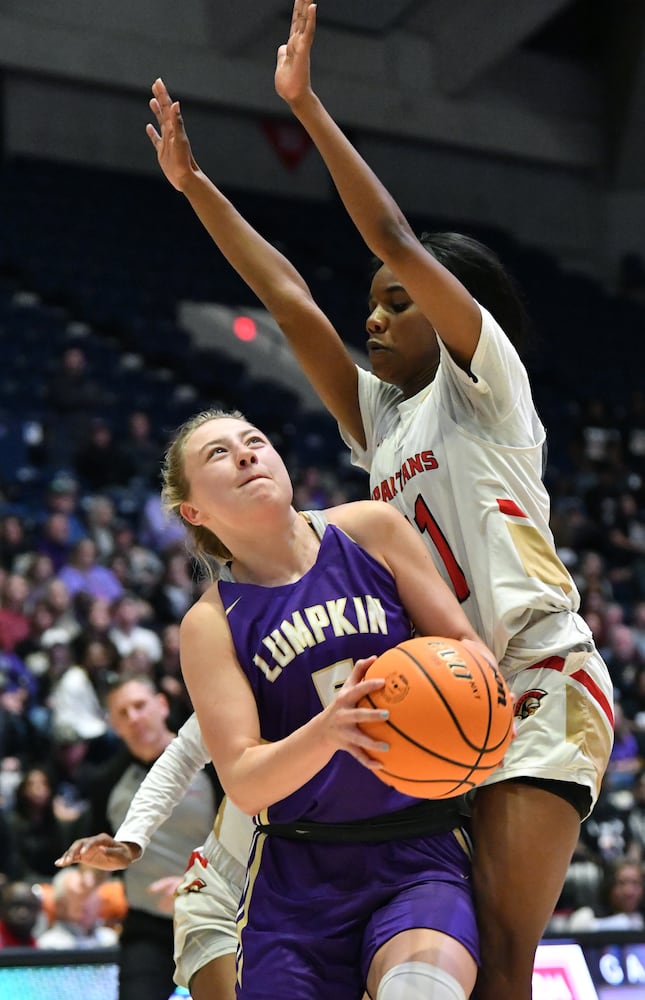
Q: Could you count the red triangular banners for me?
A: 1